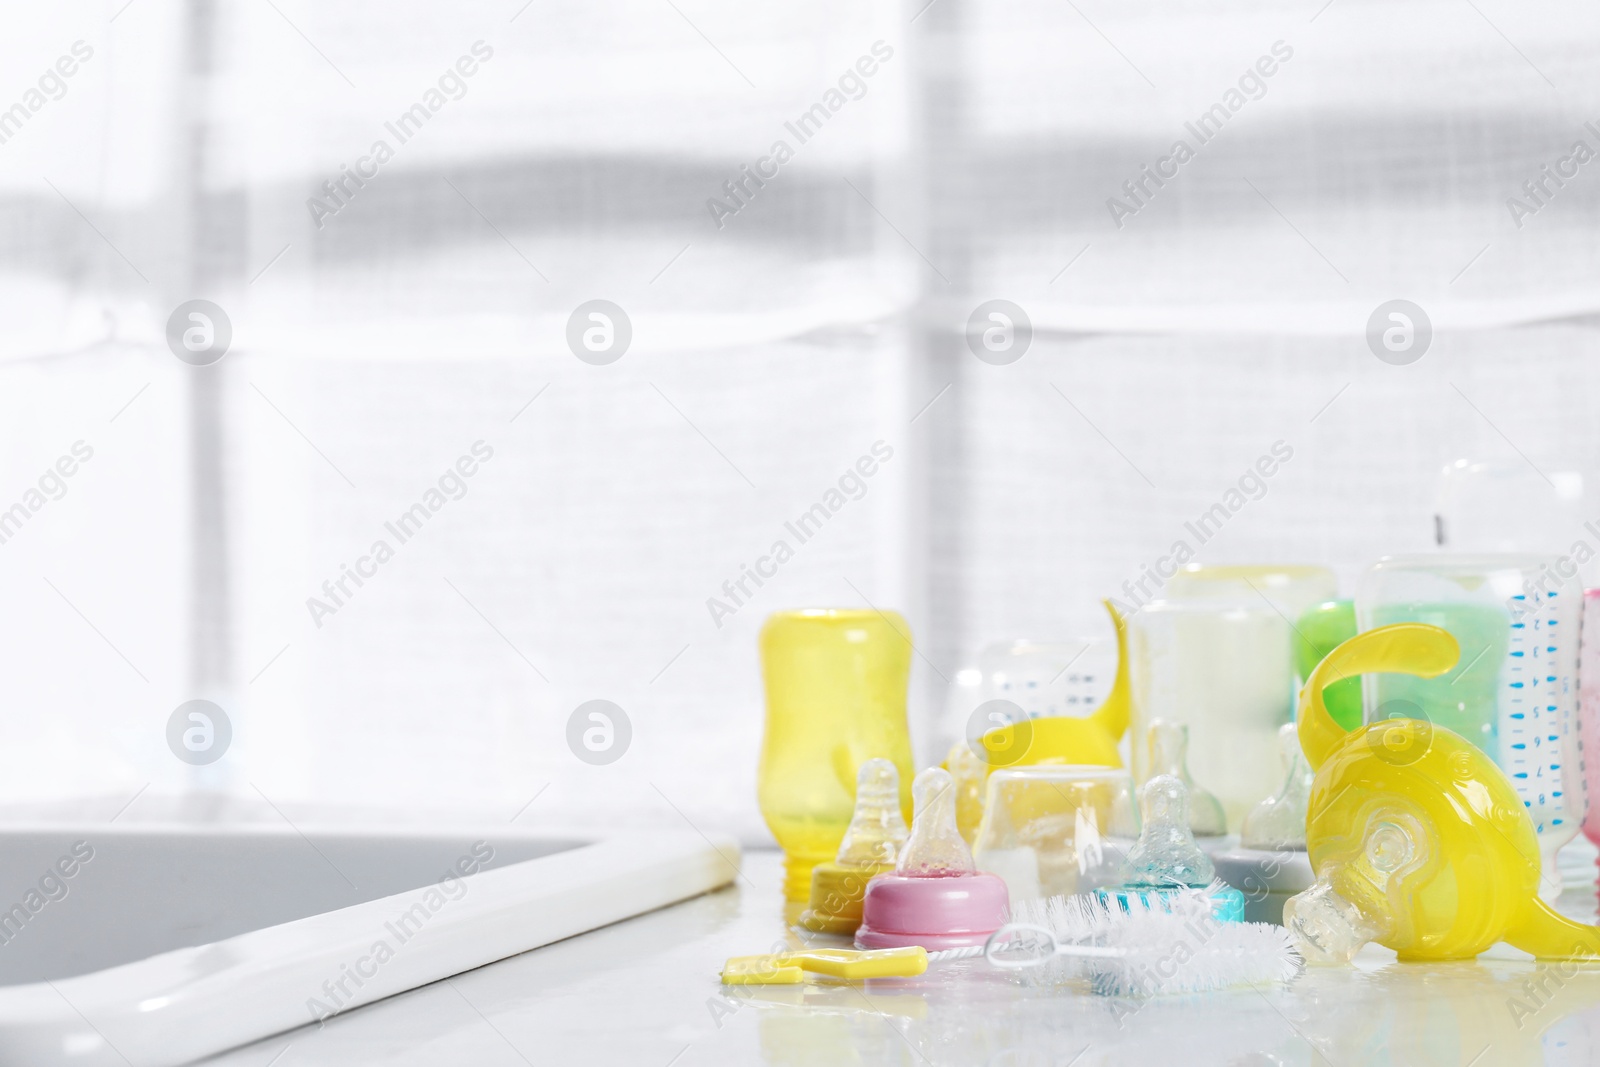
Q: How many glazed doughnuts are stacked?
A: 0